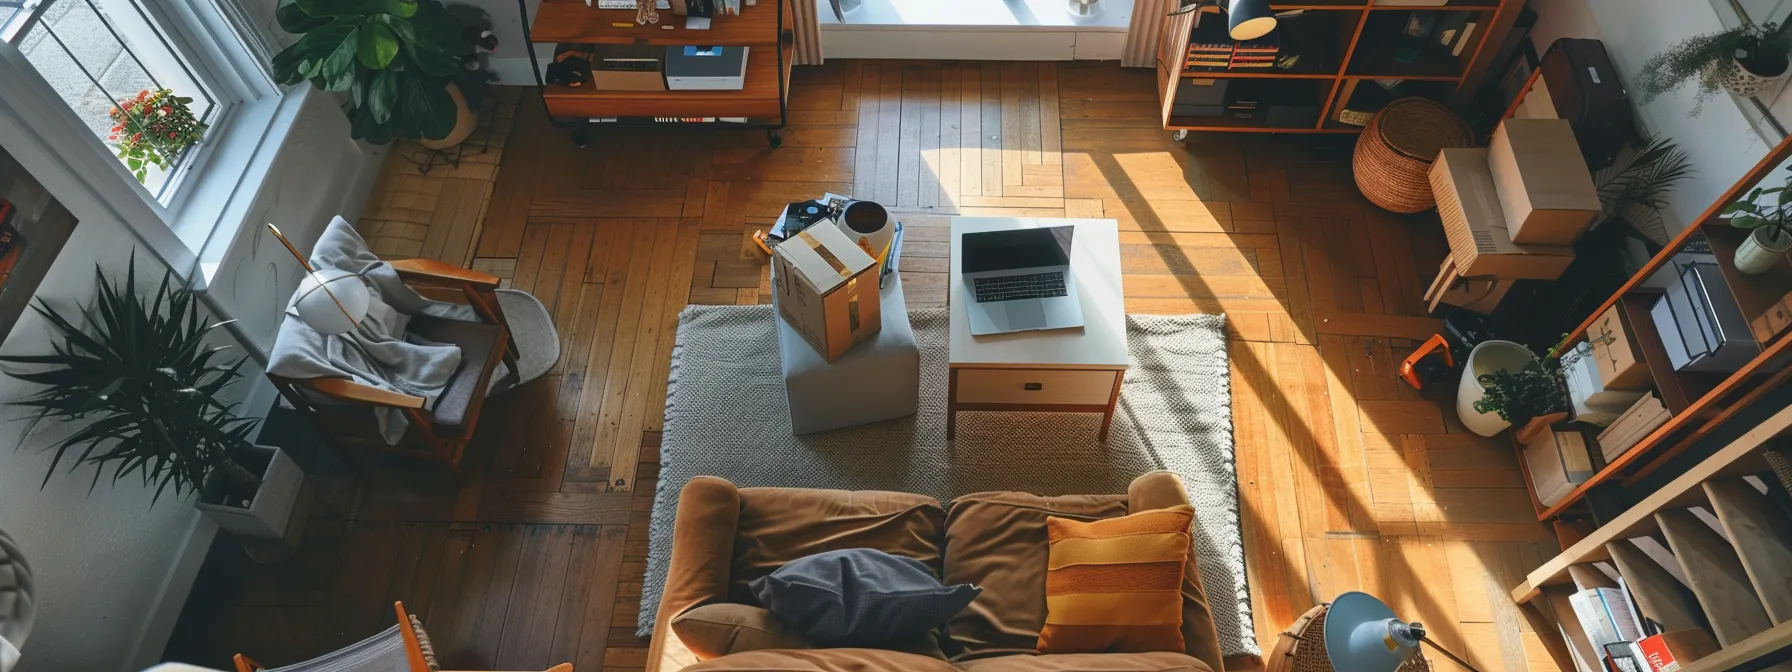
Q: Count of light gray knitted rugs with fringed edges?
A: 1